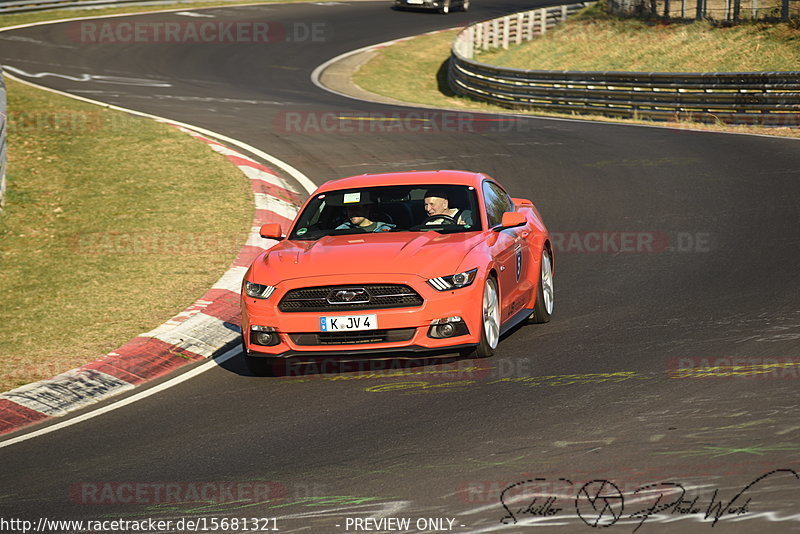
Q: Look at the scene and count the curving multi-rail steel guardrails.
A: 1